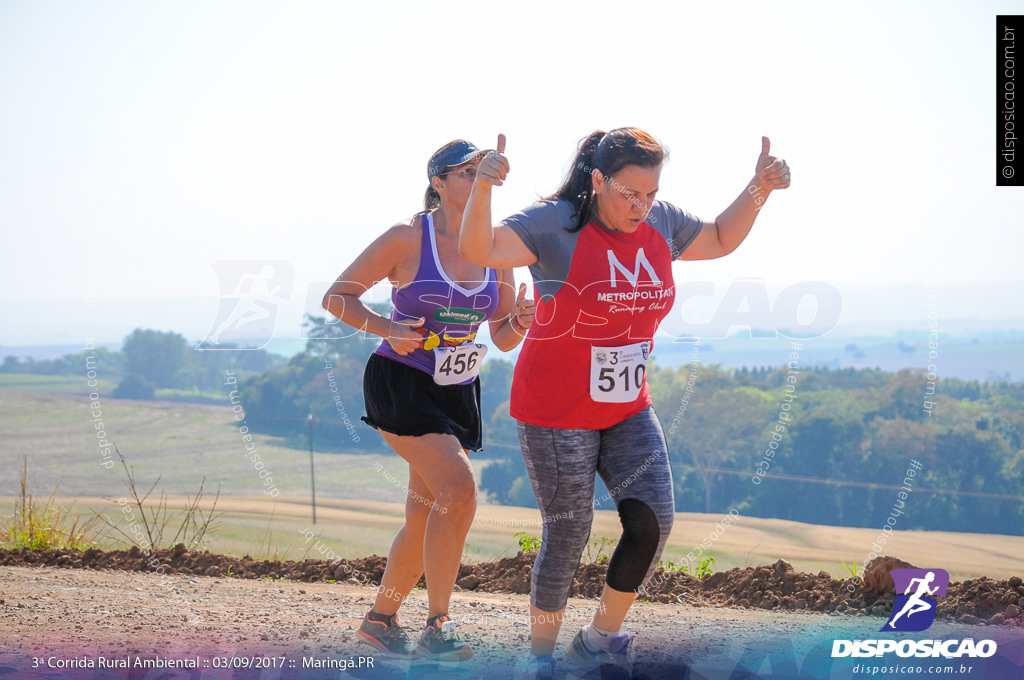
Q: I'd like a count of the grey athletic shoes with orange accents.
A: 2